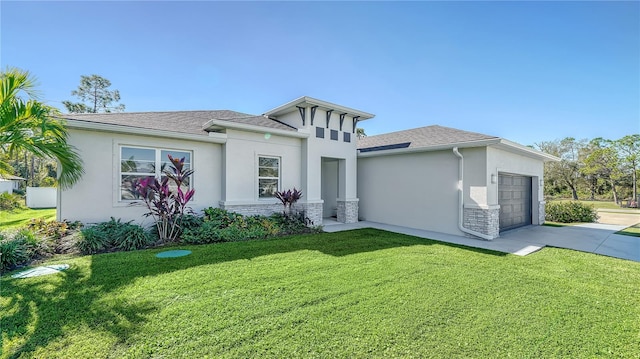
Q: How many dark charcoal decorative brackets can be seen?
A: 5